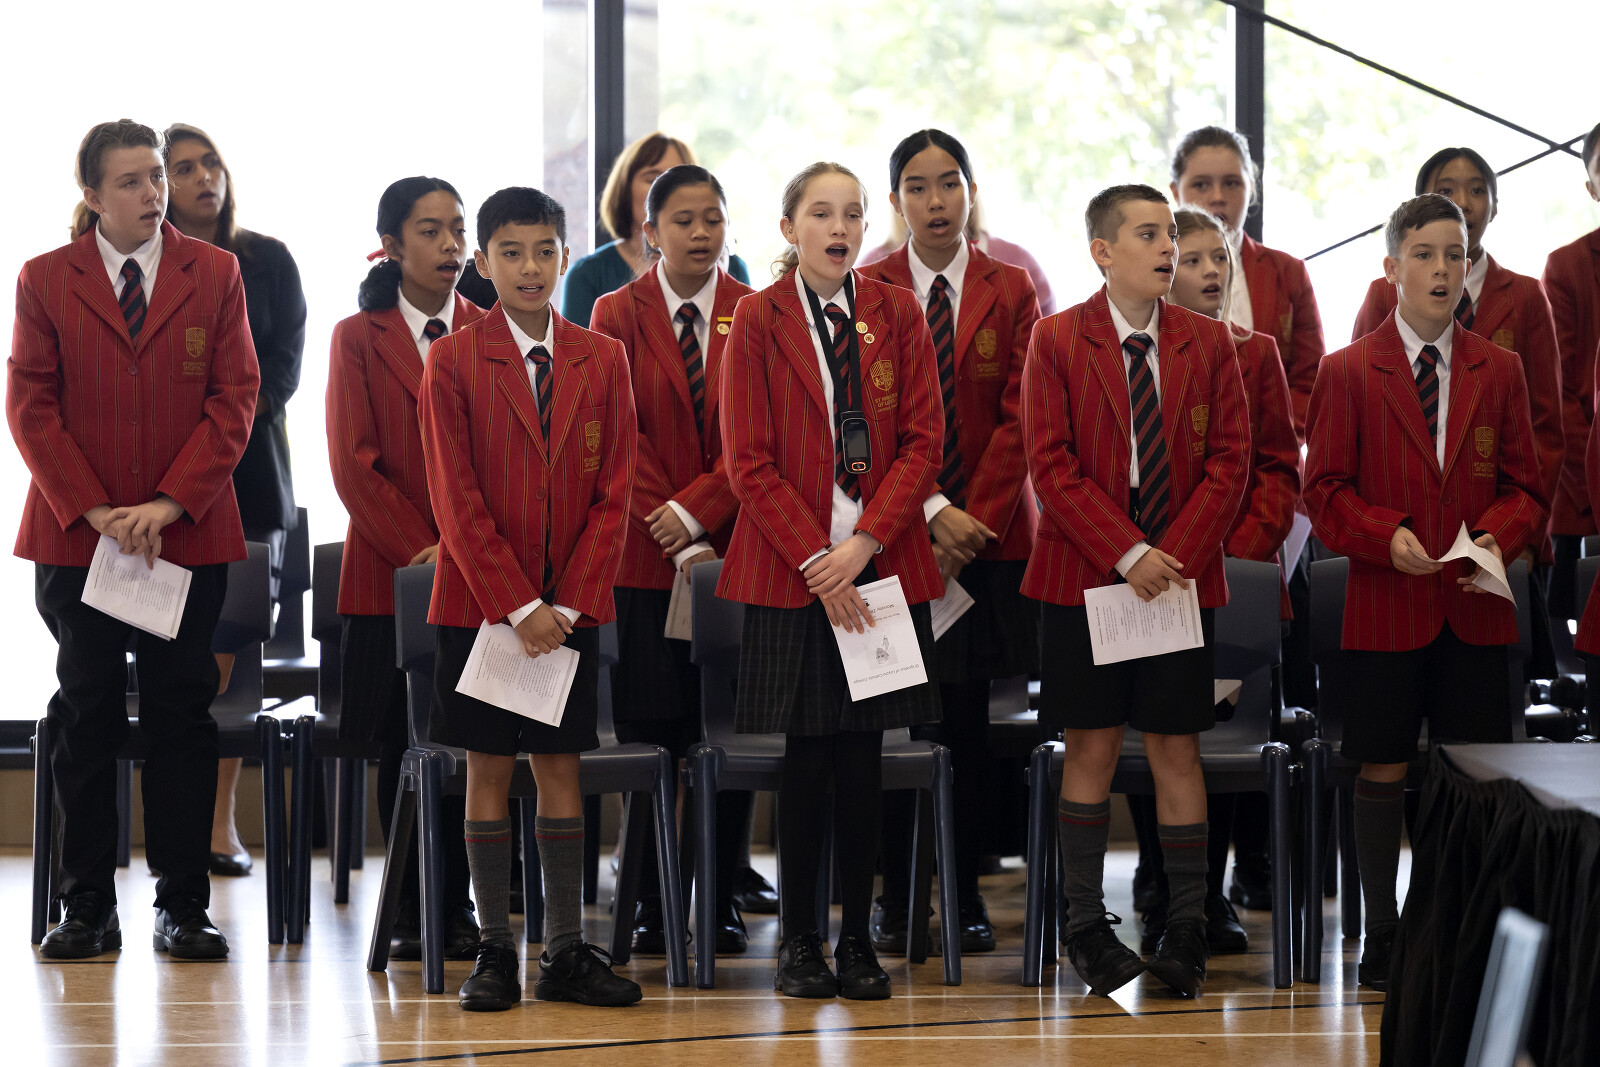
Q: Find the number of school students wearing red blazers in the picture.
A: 12